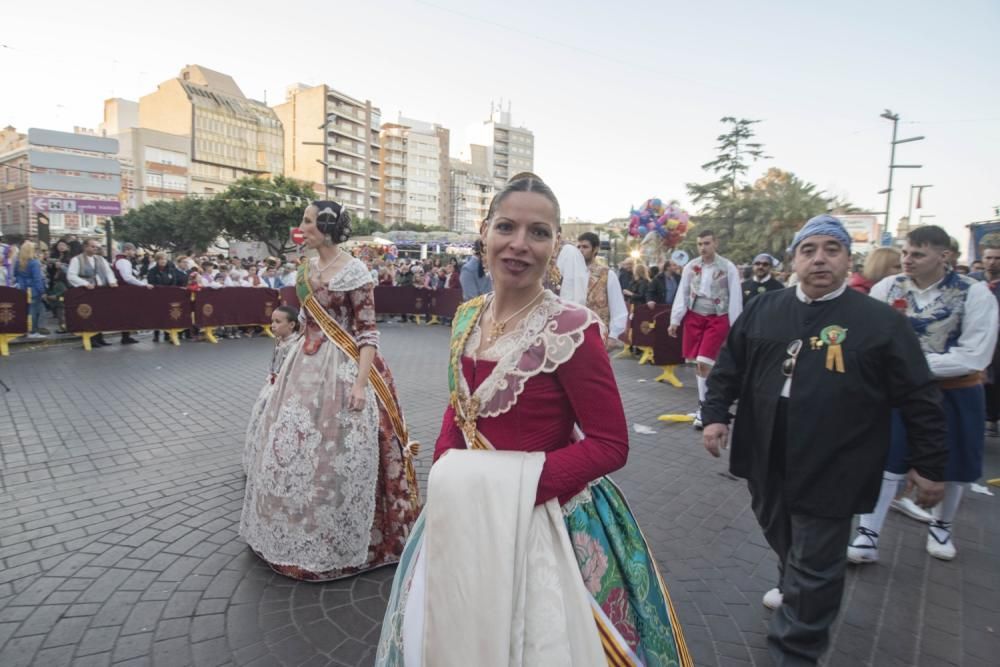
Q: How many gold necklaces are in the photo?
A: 1